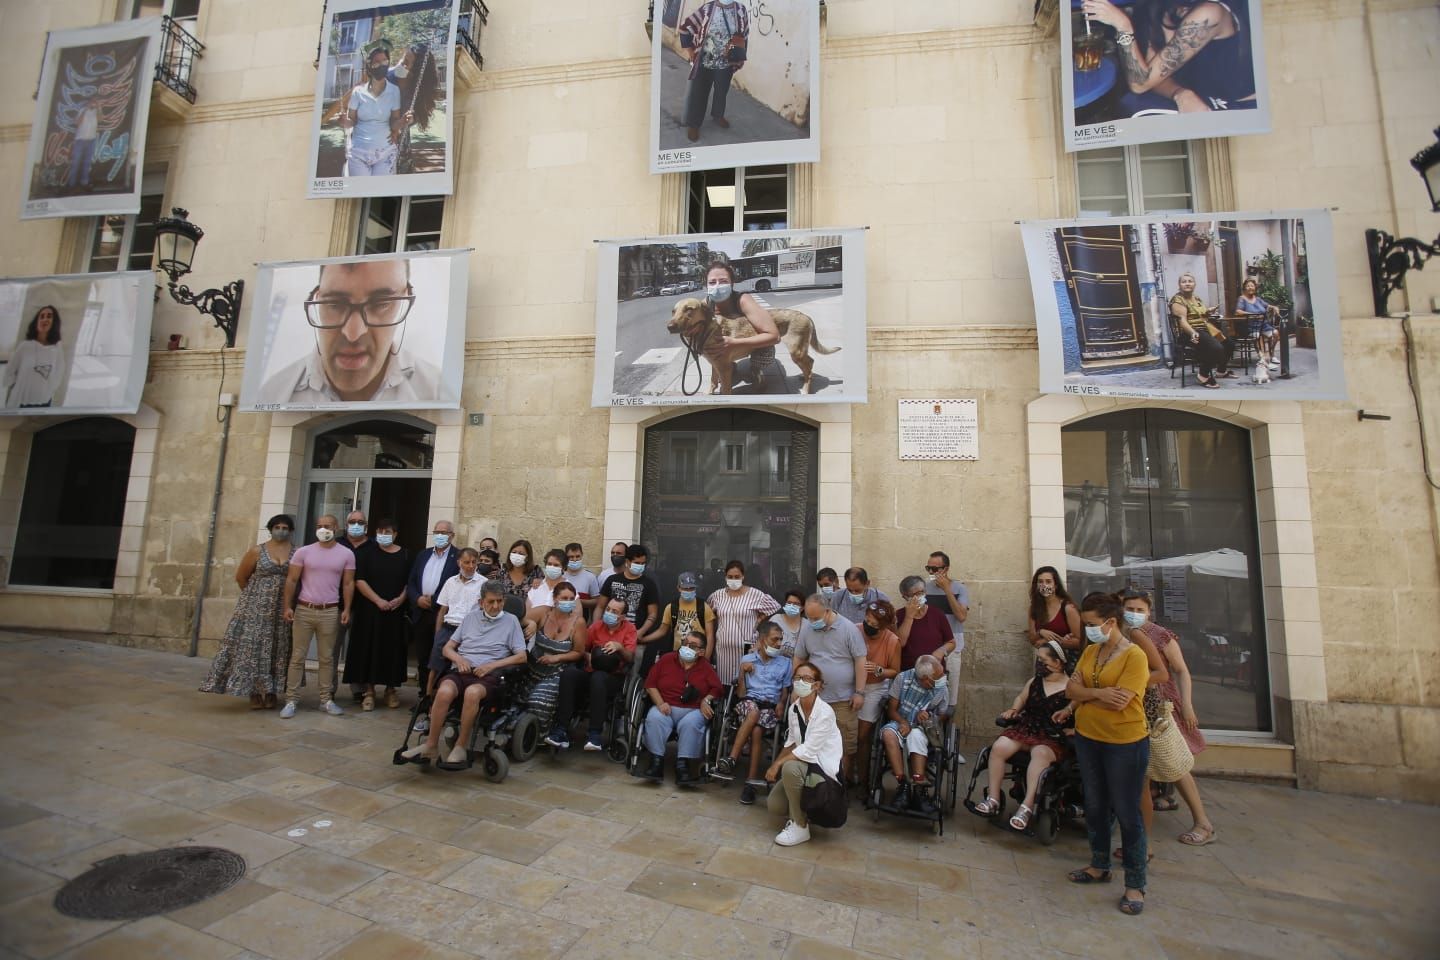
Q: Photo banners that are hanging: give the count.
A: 8